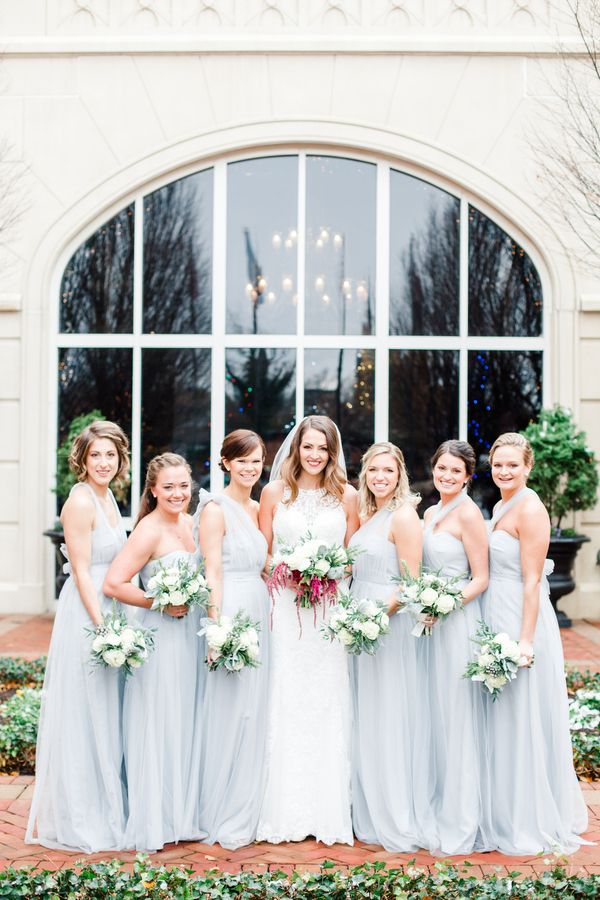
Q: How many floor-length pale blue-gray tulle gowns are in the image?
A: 6